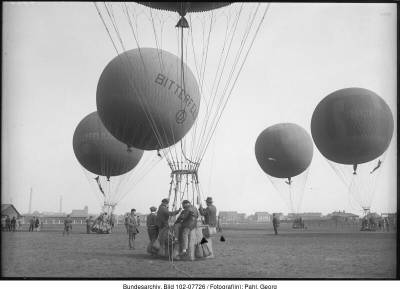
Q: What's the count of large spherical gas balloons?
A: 5